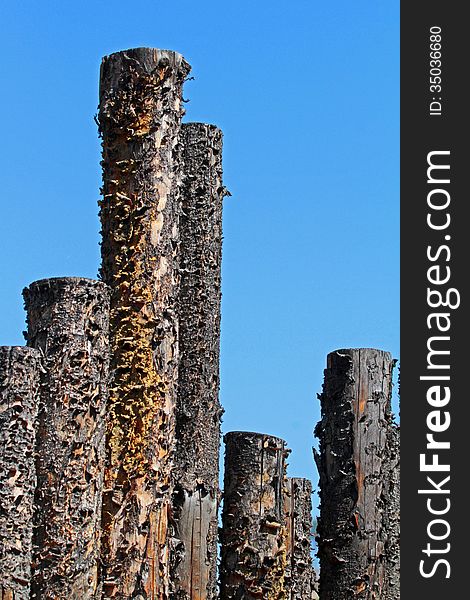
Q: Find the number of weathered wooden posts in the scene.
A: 8